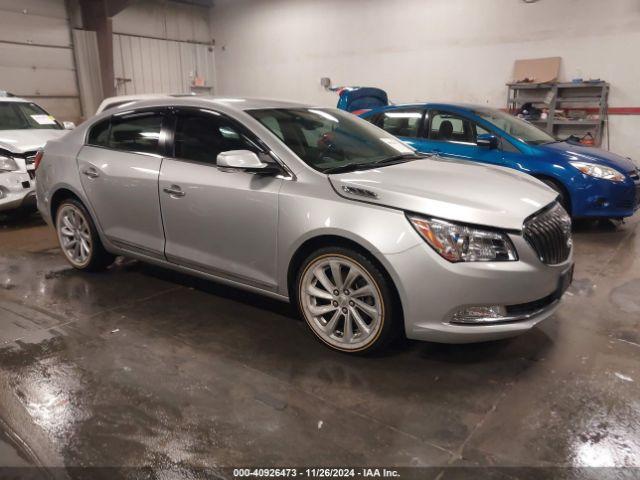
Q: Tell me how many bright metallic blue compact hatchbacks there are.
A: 1